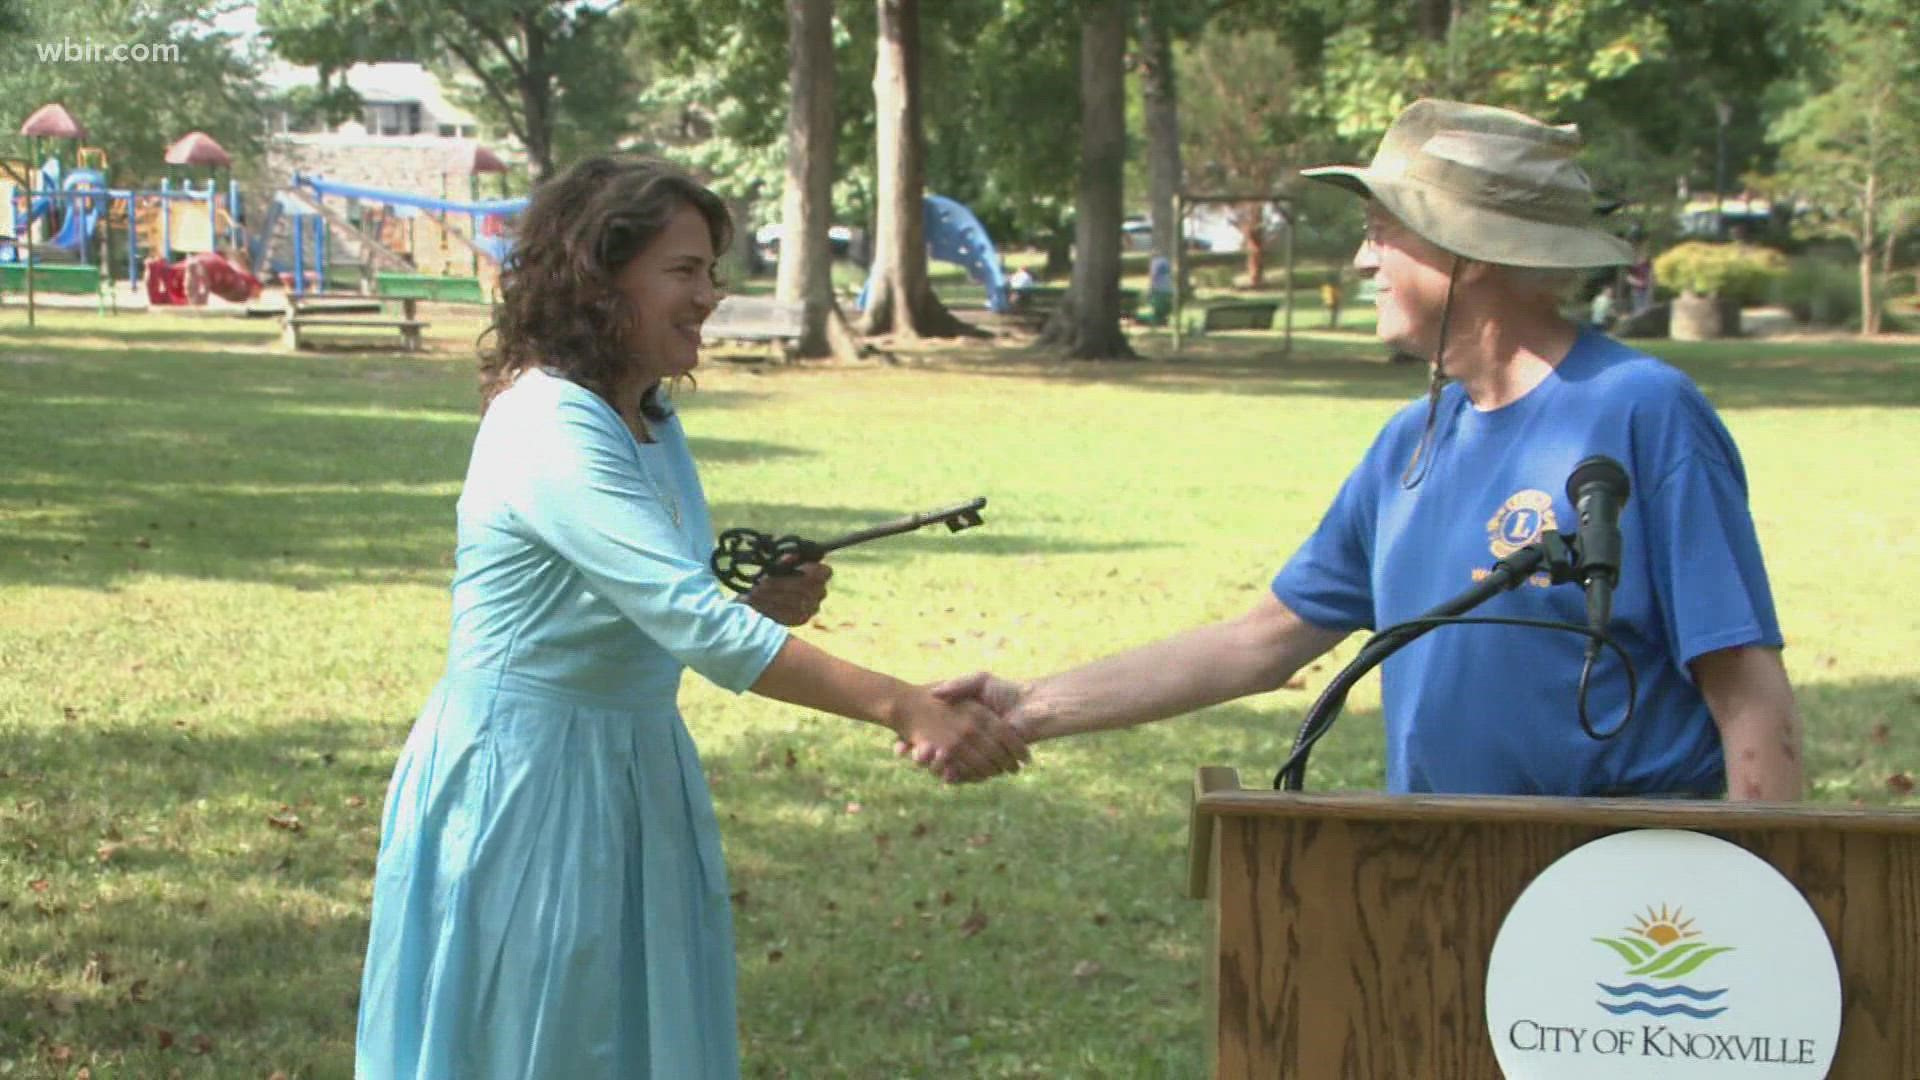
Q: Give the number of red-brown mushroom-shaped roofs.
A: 3